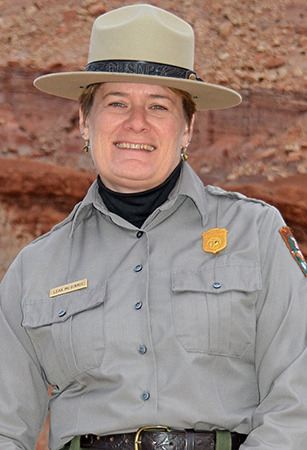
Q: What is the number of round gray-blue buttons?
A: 7